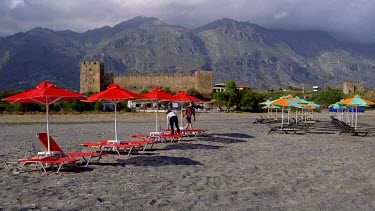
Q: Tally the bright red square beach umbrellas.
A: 4